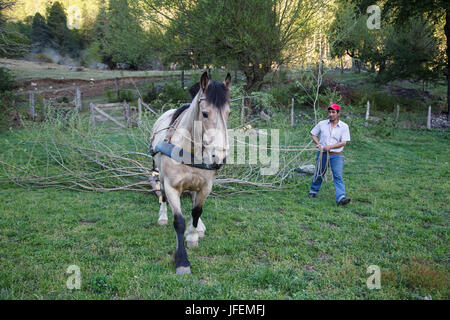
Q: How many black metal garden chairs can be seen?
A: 0